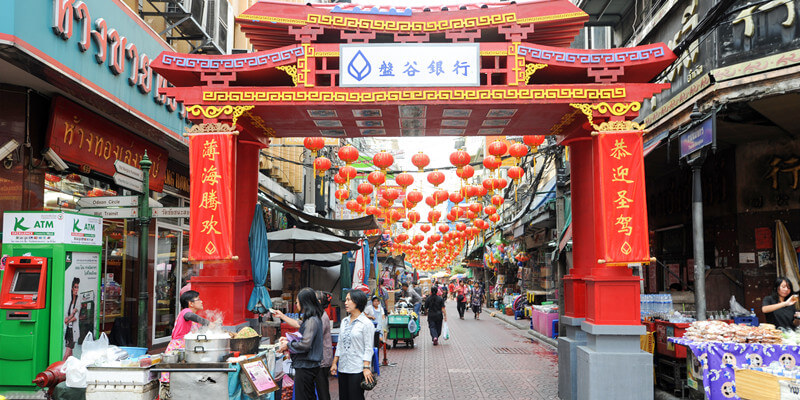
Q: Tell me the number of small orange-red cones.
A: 0